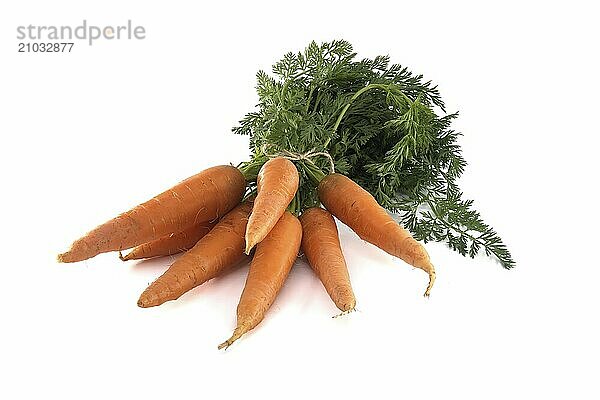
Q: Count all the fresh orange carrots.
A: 7